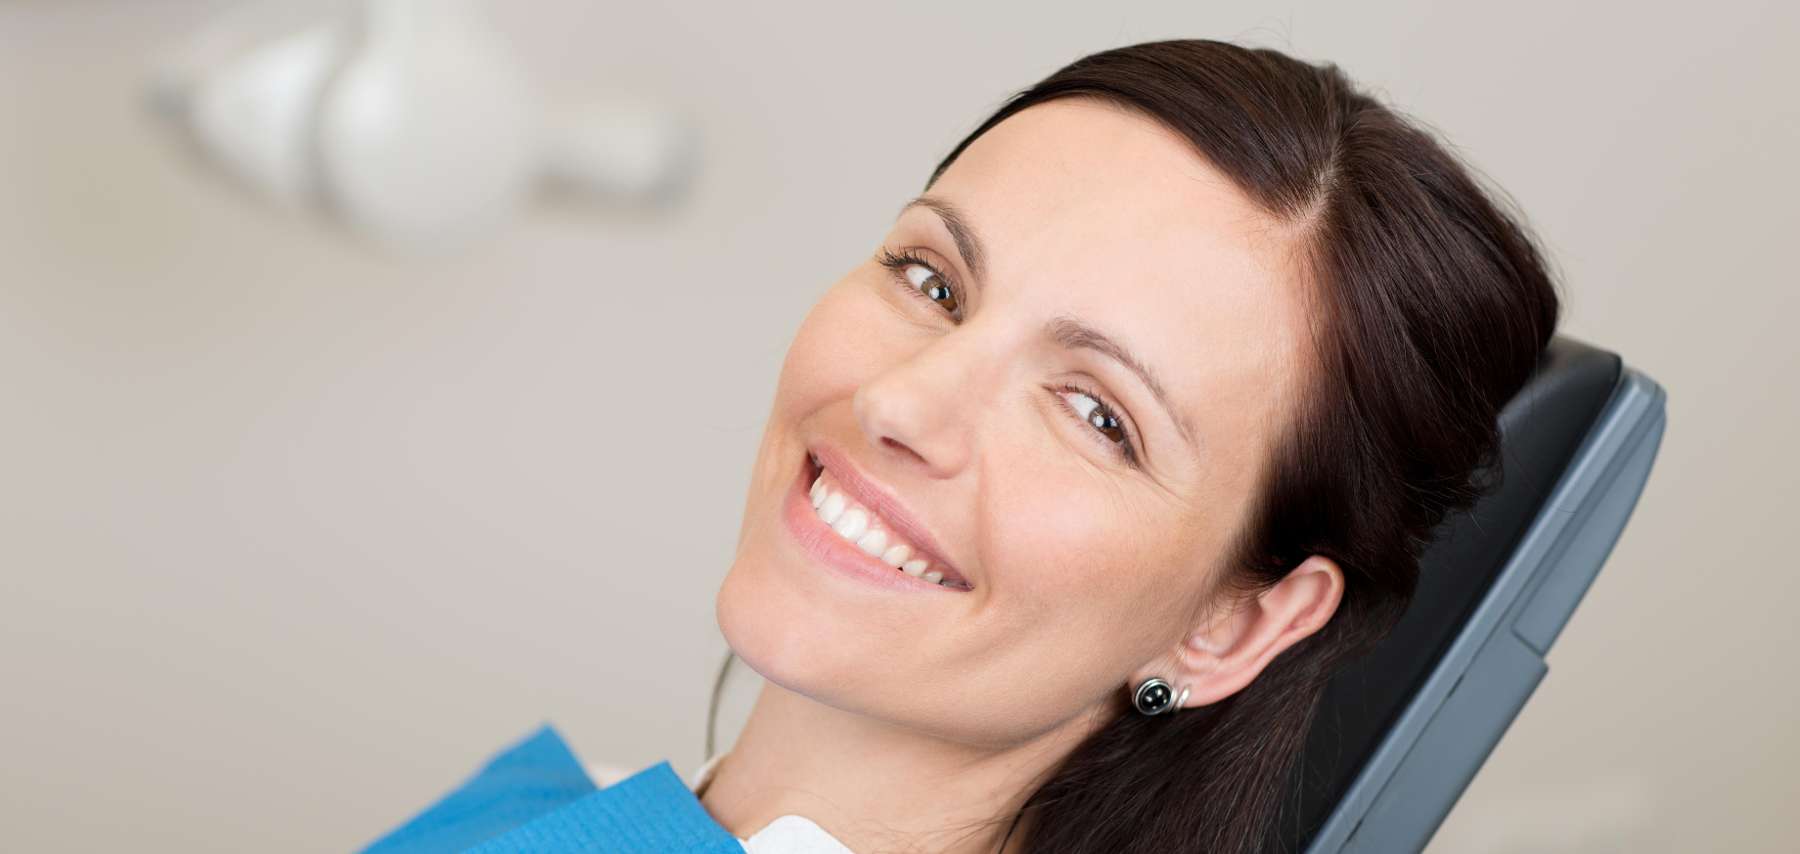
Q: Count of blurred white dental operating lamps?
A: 1